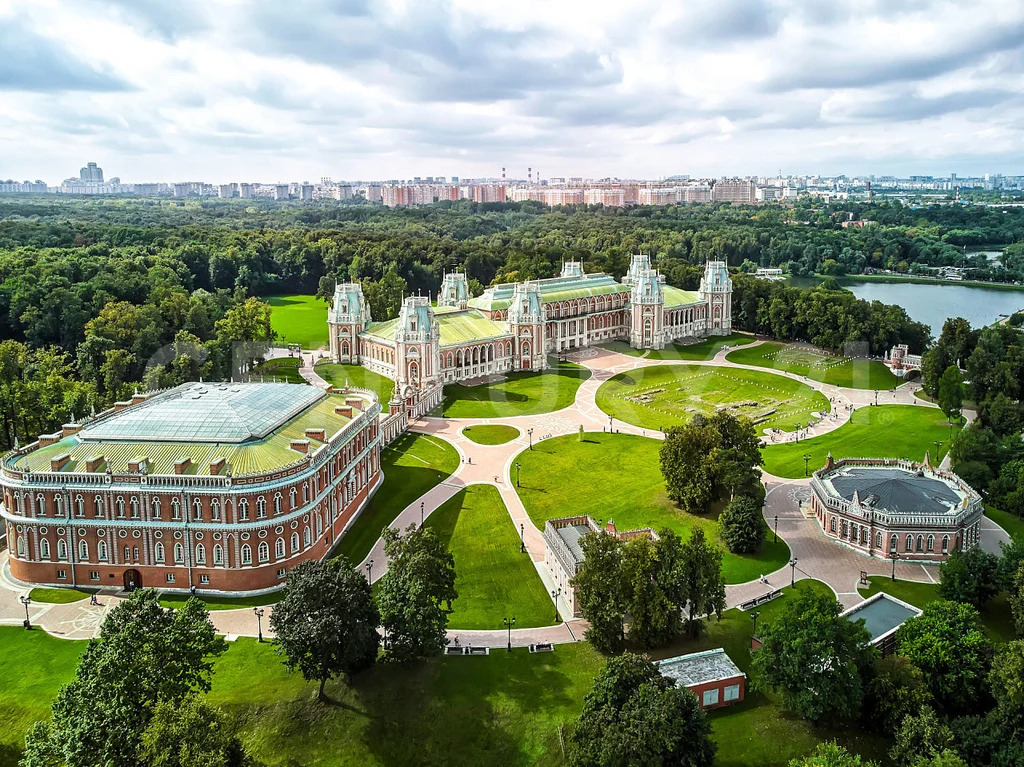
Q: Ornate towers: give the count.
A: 8